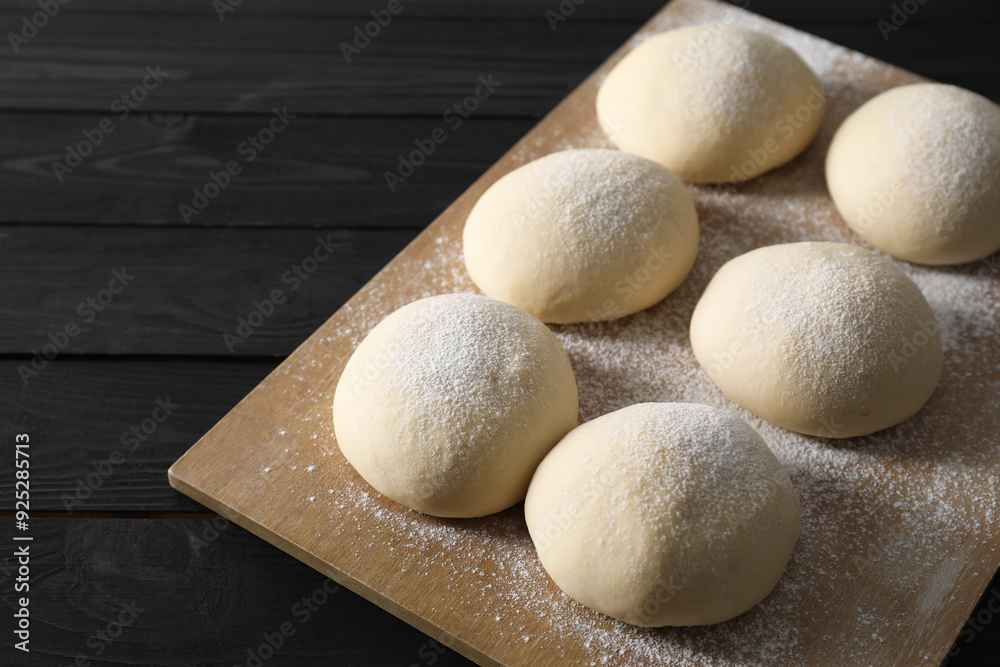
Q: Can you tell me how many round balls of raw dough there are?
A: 6